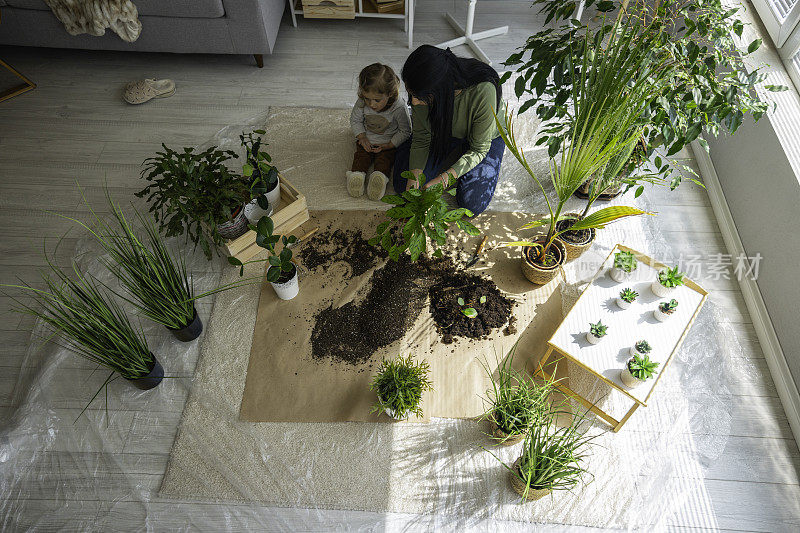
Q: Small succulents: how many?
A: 7